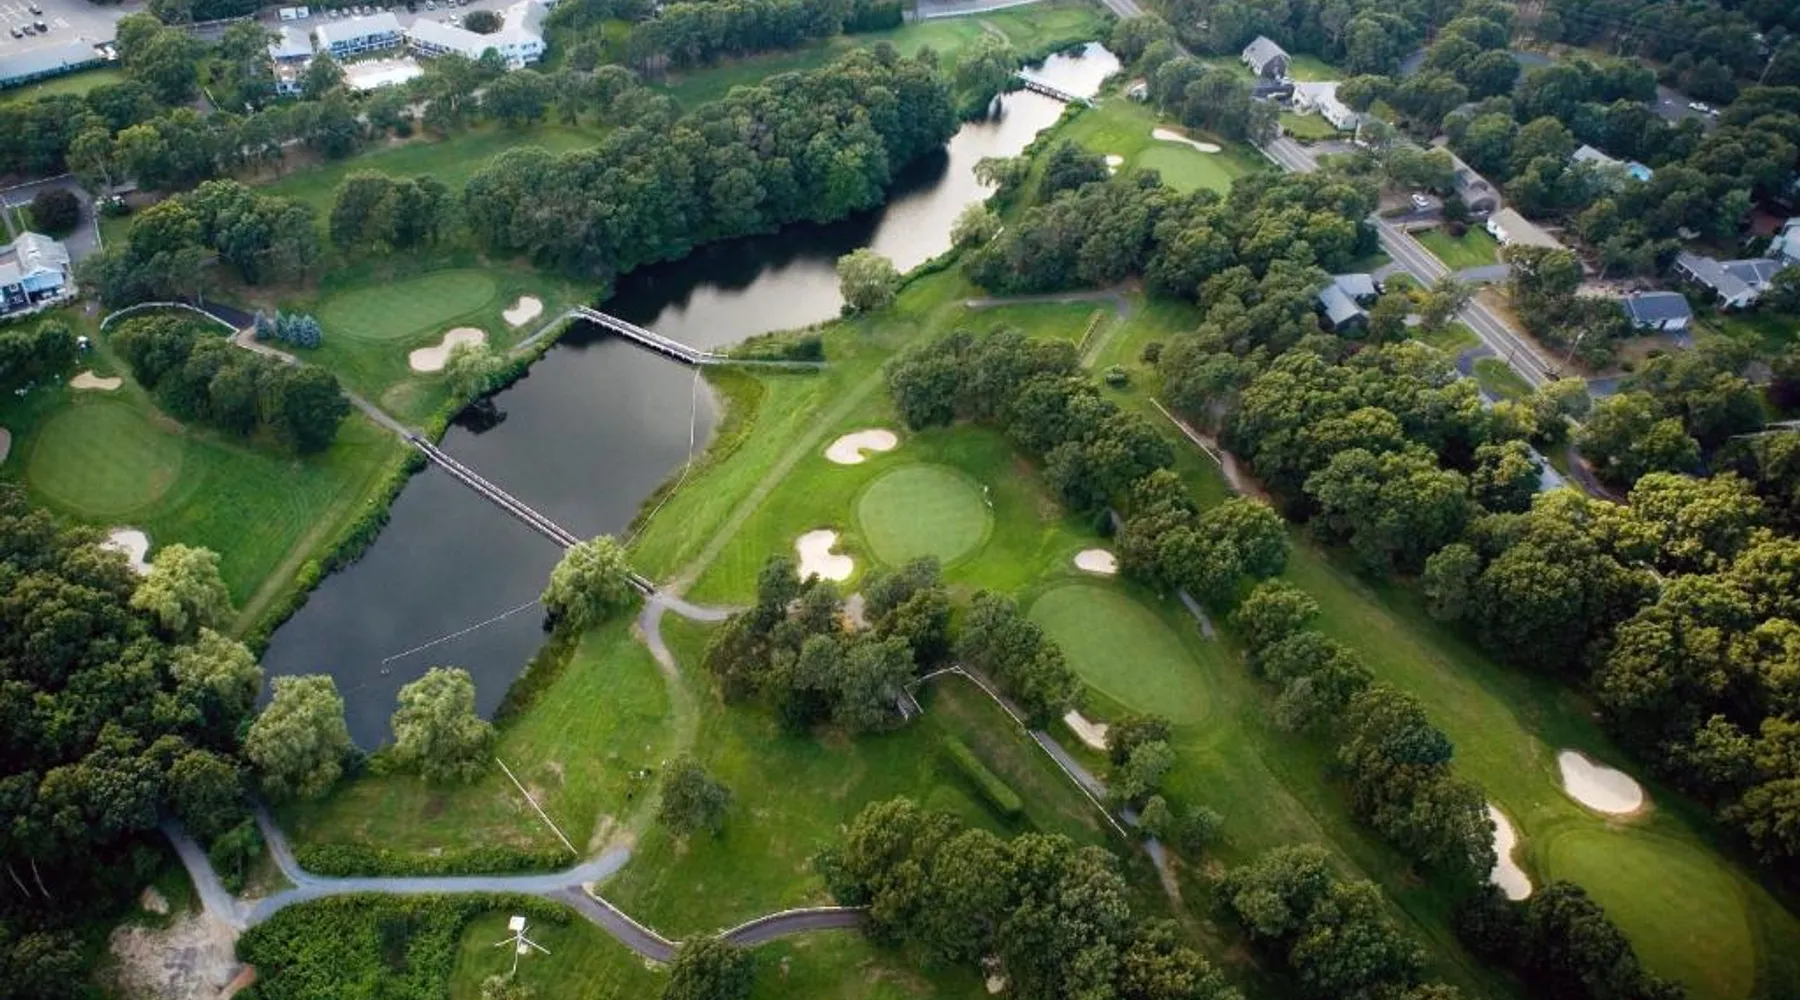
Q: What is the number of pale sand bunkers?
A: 13